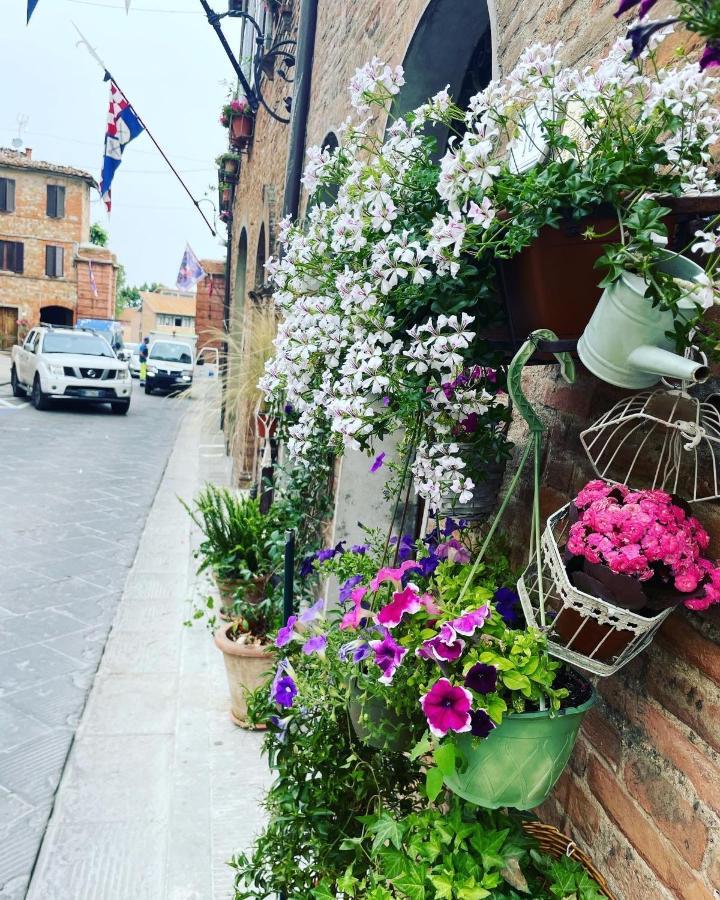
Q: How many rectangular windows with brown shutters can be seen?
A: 4